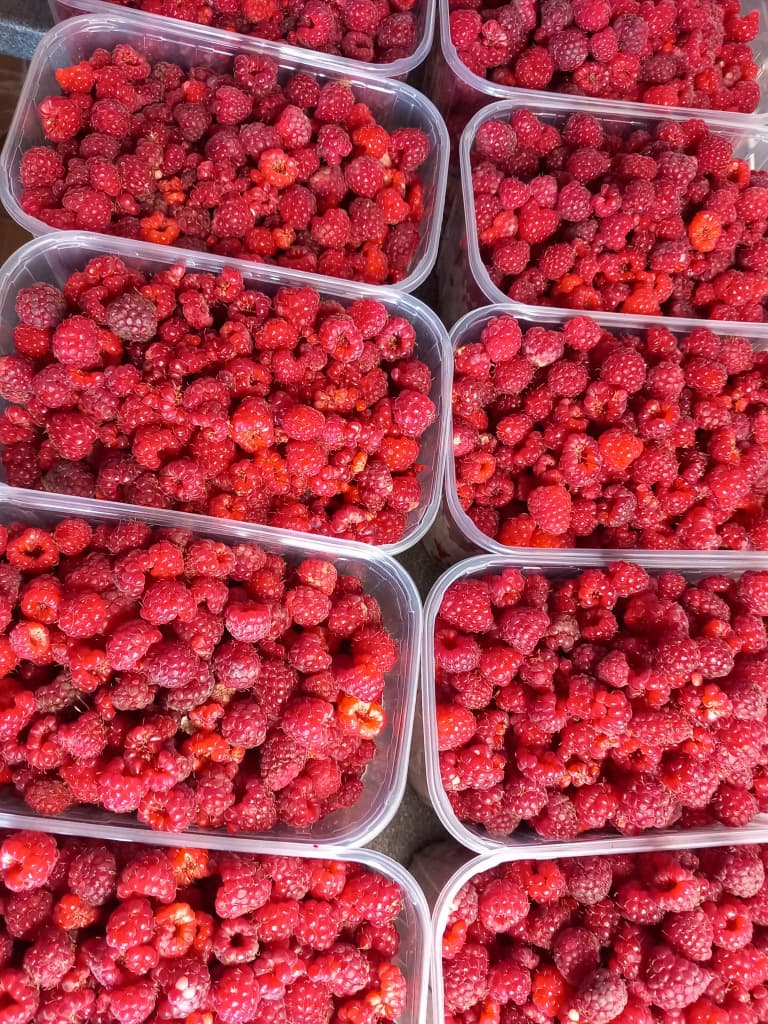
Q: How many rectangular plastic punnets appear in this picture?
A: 10